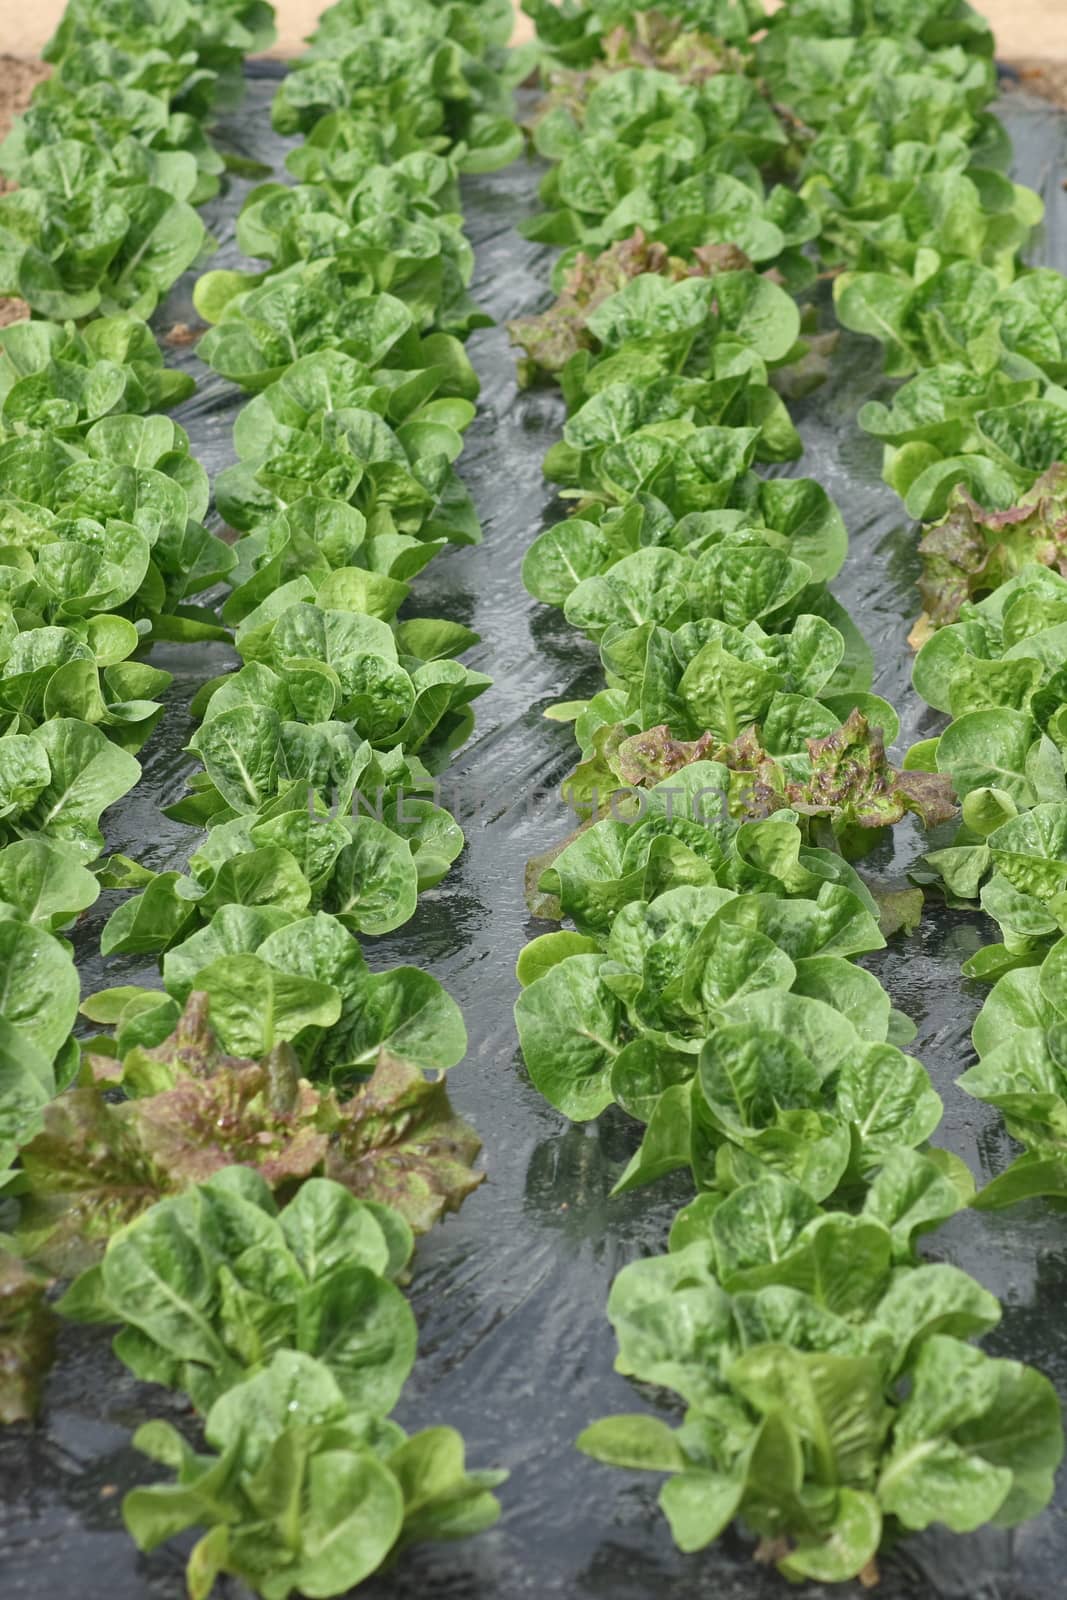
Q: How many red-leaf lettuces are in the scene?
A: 6